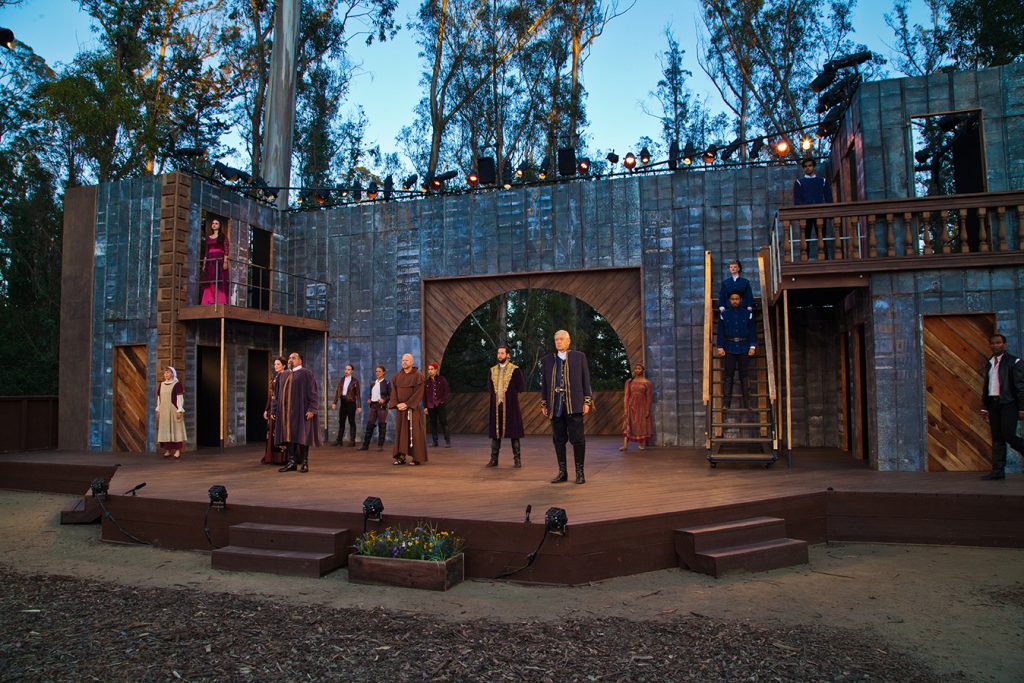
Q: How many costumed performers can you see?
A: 15